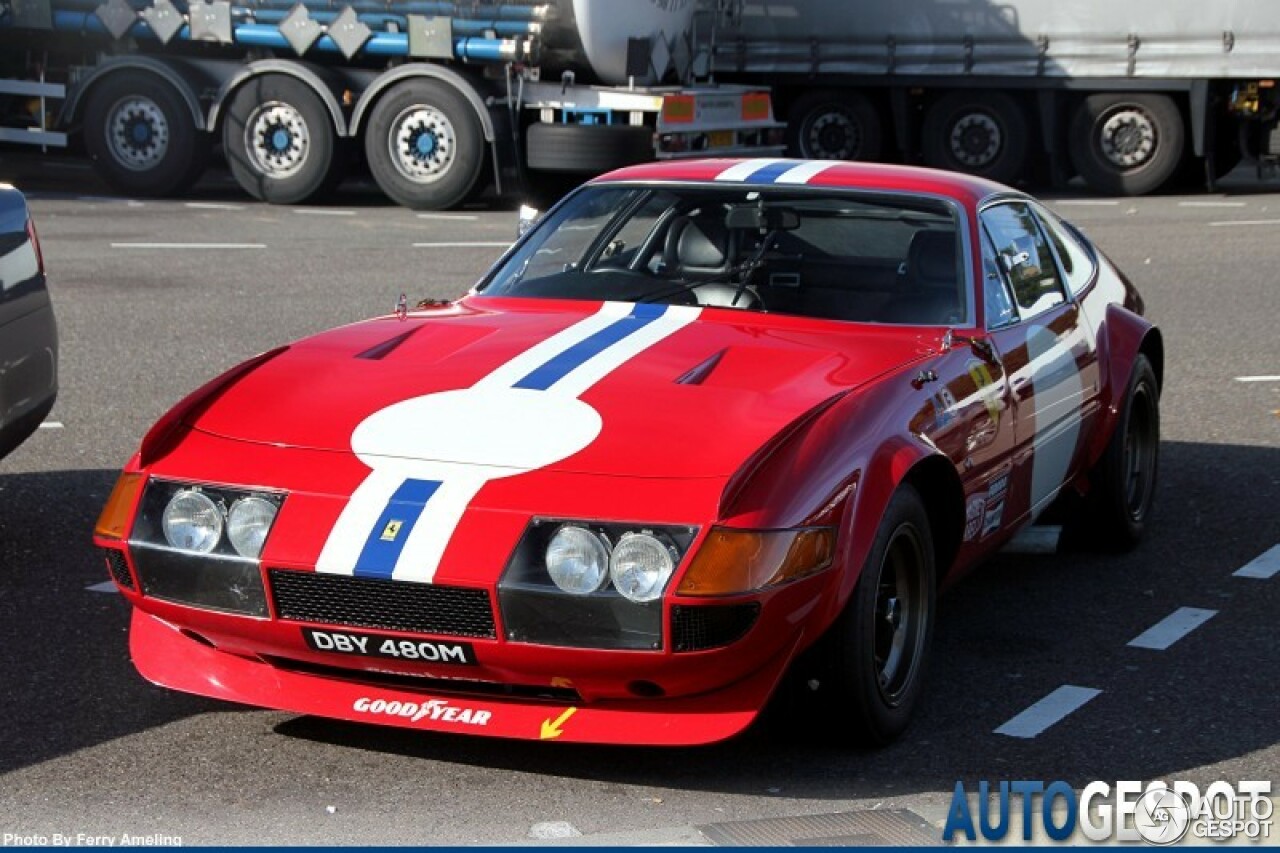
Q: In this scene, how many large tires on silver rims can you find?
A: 6